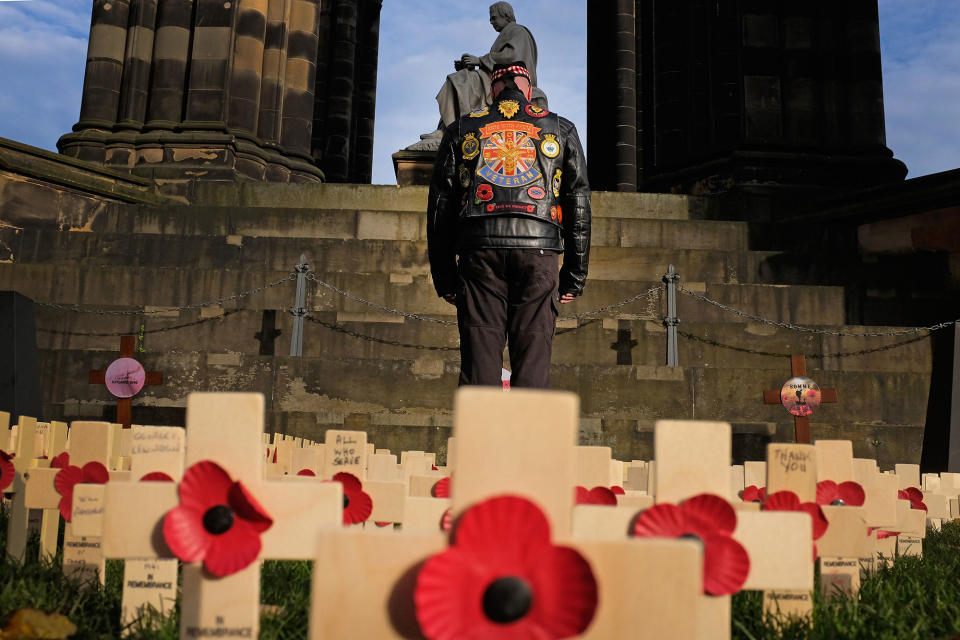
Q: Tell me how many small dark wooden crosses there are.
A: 2